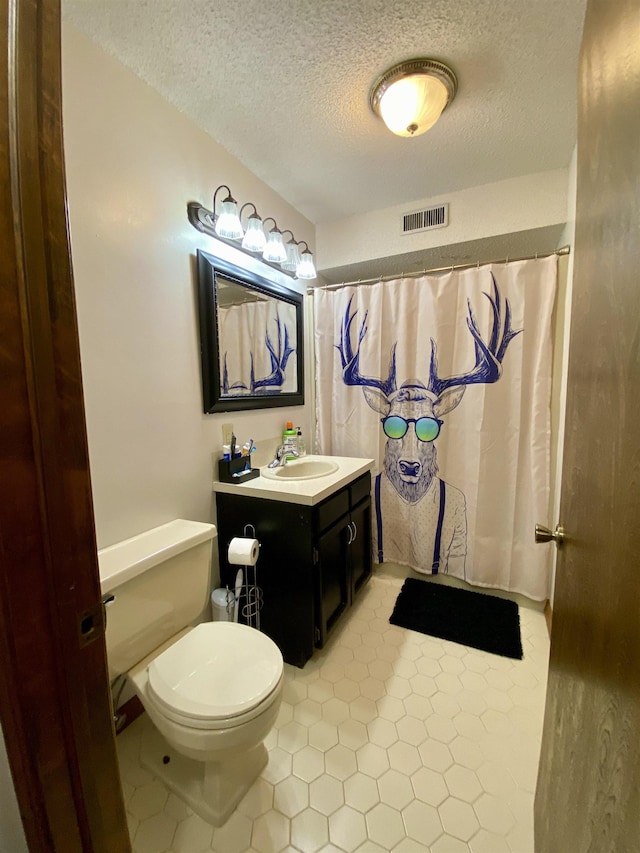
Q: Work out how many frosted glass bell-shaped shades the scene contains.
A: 5